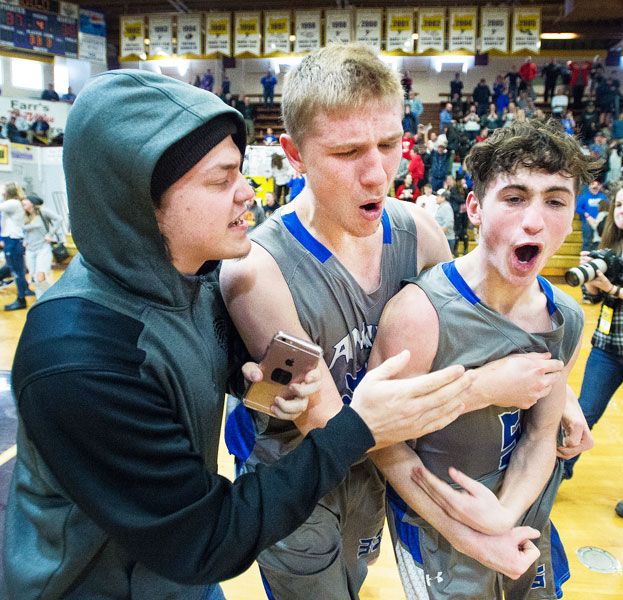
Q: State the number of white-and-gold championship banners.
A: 14